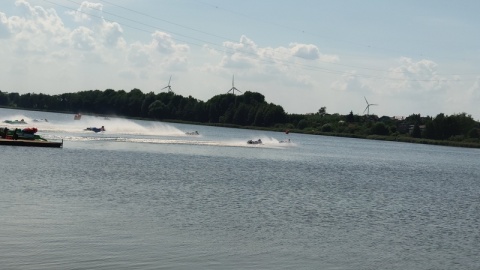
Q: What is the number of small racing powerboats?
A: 6